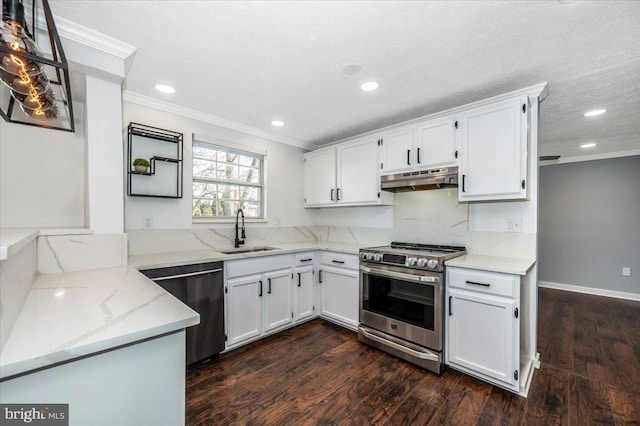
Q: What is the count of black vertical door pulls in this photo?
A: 10